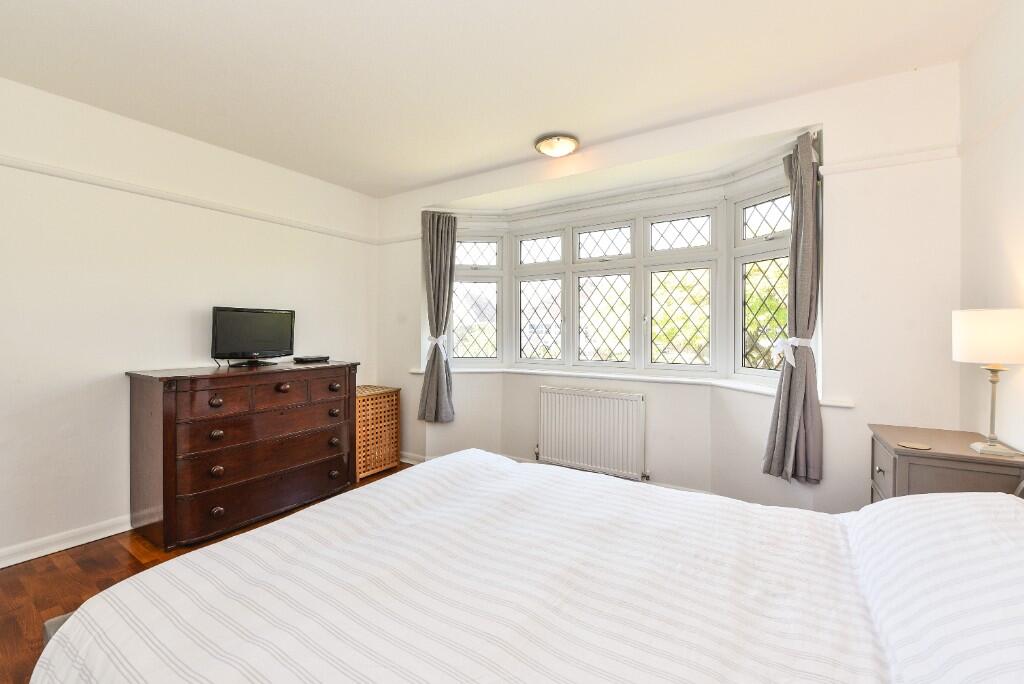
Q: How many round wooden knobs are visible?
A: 9